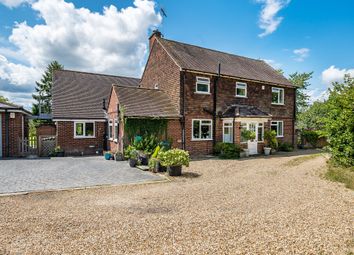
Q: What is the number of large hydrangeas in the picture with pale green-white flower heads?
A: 1